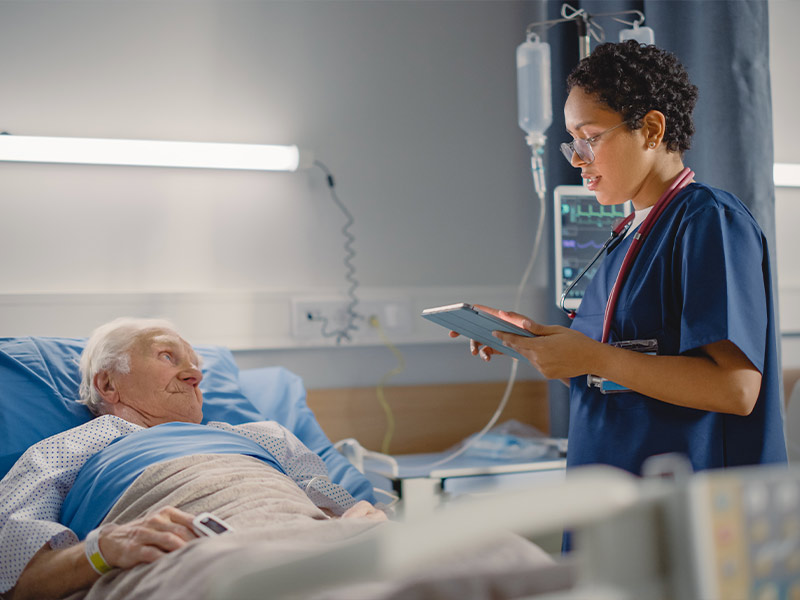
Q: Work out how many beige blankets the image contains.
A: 1